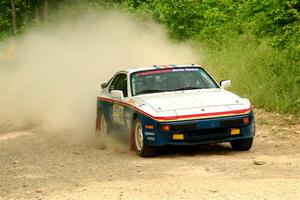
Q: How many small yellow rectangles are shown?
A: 2